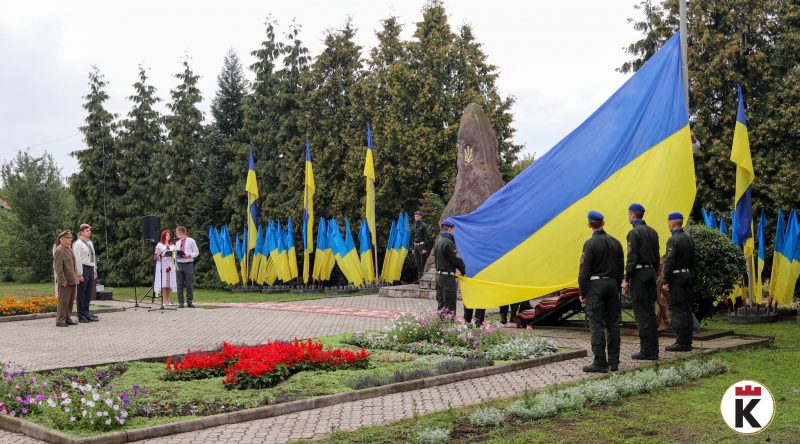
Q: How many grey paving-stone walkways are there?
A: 2